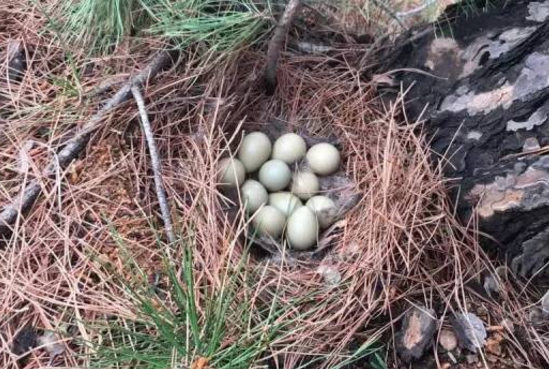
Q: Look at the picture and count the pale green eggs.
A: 11